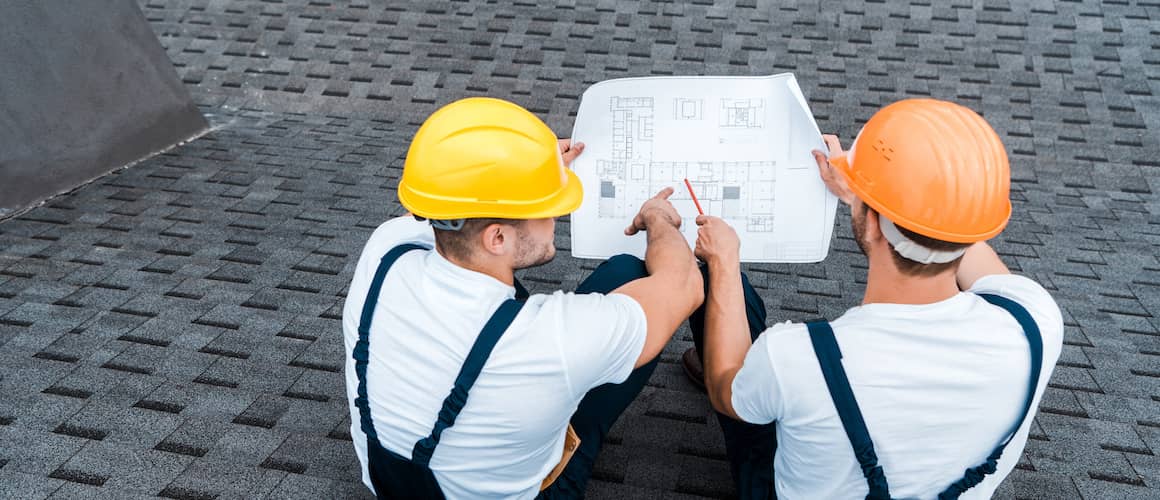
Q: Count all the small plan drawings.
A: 2